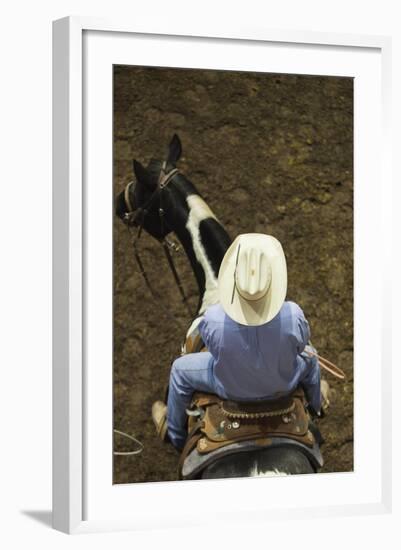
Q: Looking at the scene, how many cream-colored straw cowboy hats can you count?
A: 1